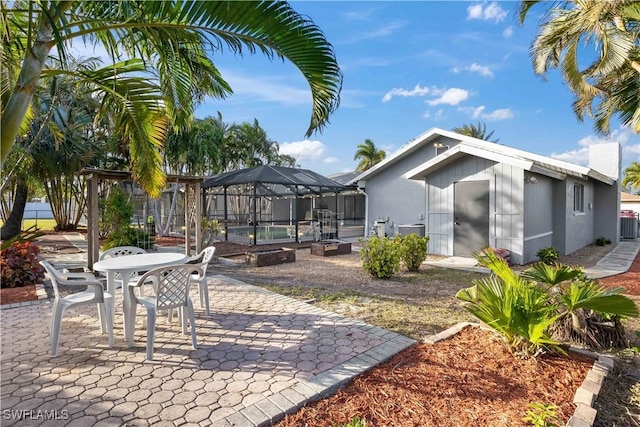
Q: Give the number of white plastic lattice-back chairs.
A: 4